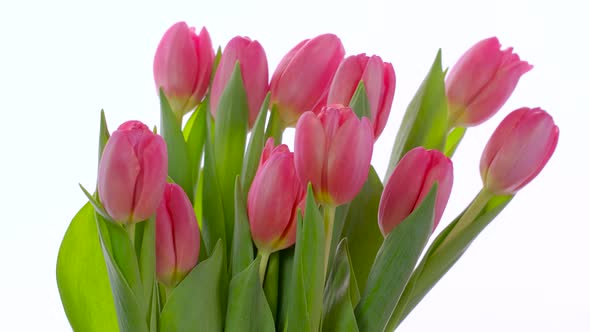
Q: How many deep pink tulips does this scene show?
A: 11